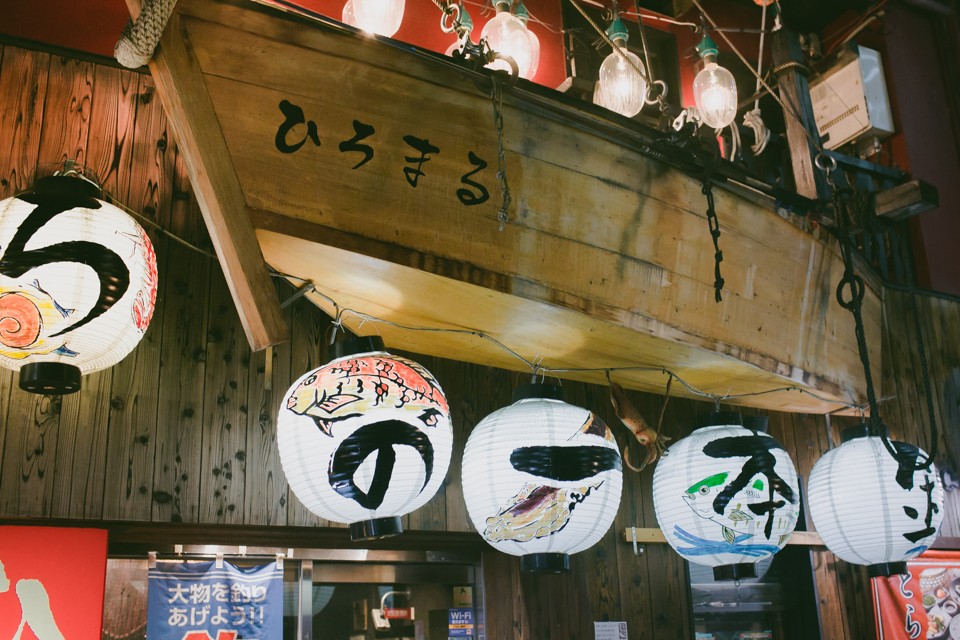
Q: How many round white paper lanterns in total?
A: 5